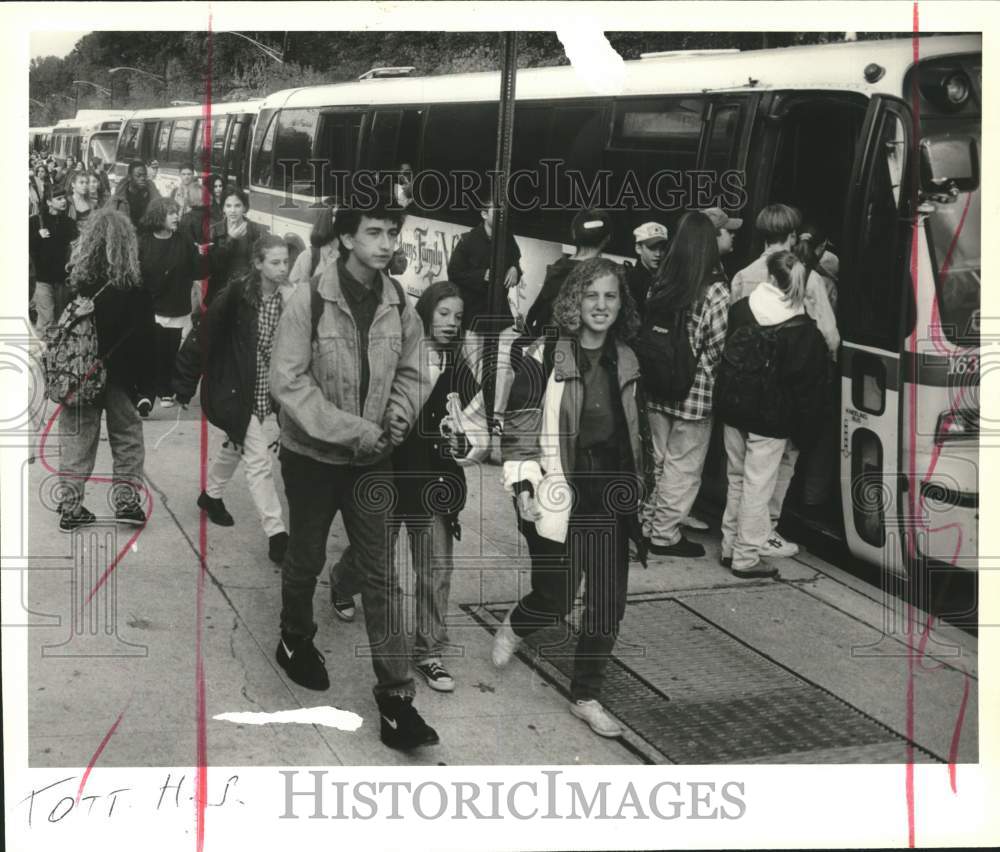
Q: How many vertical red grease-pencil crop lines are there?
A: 2